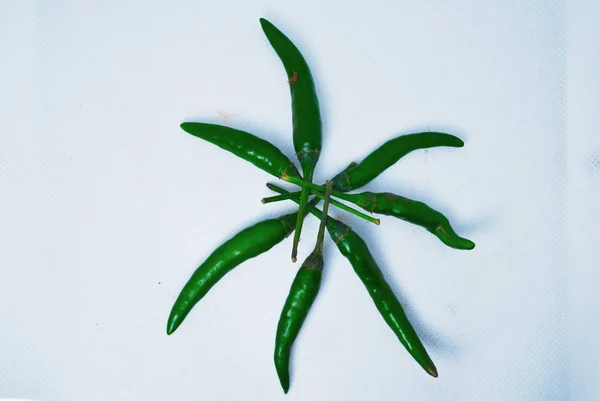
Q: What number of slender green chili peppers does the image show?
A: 7